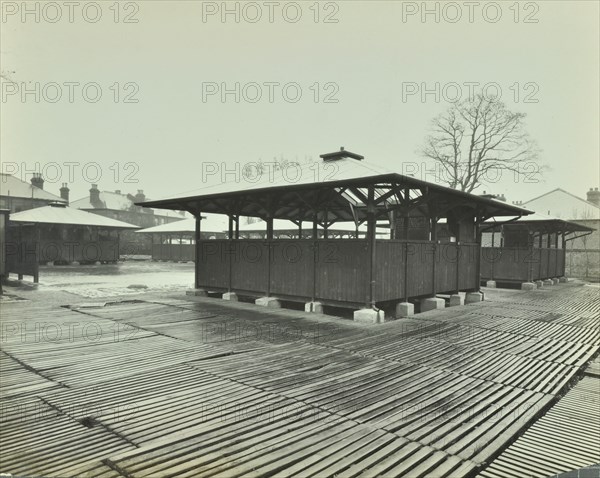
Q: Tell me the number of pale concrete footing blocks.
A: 15